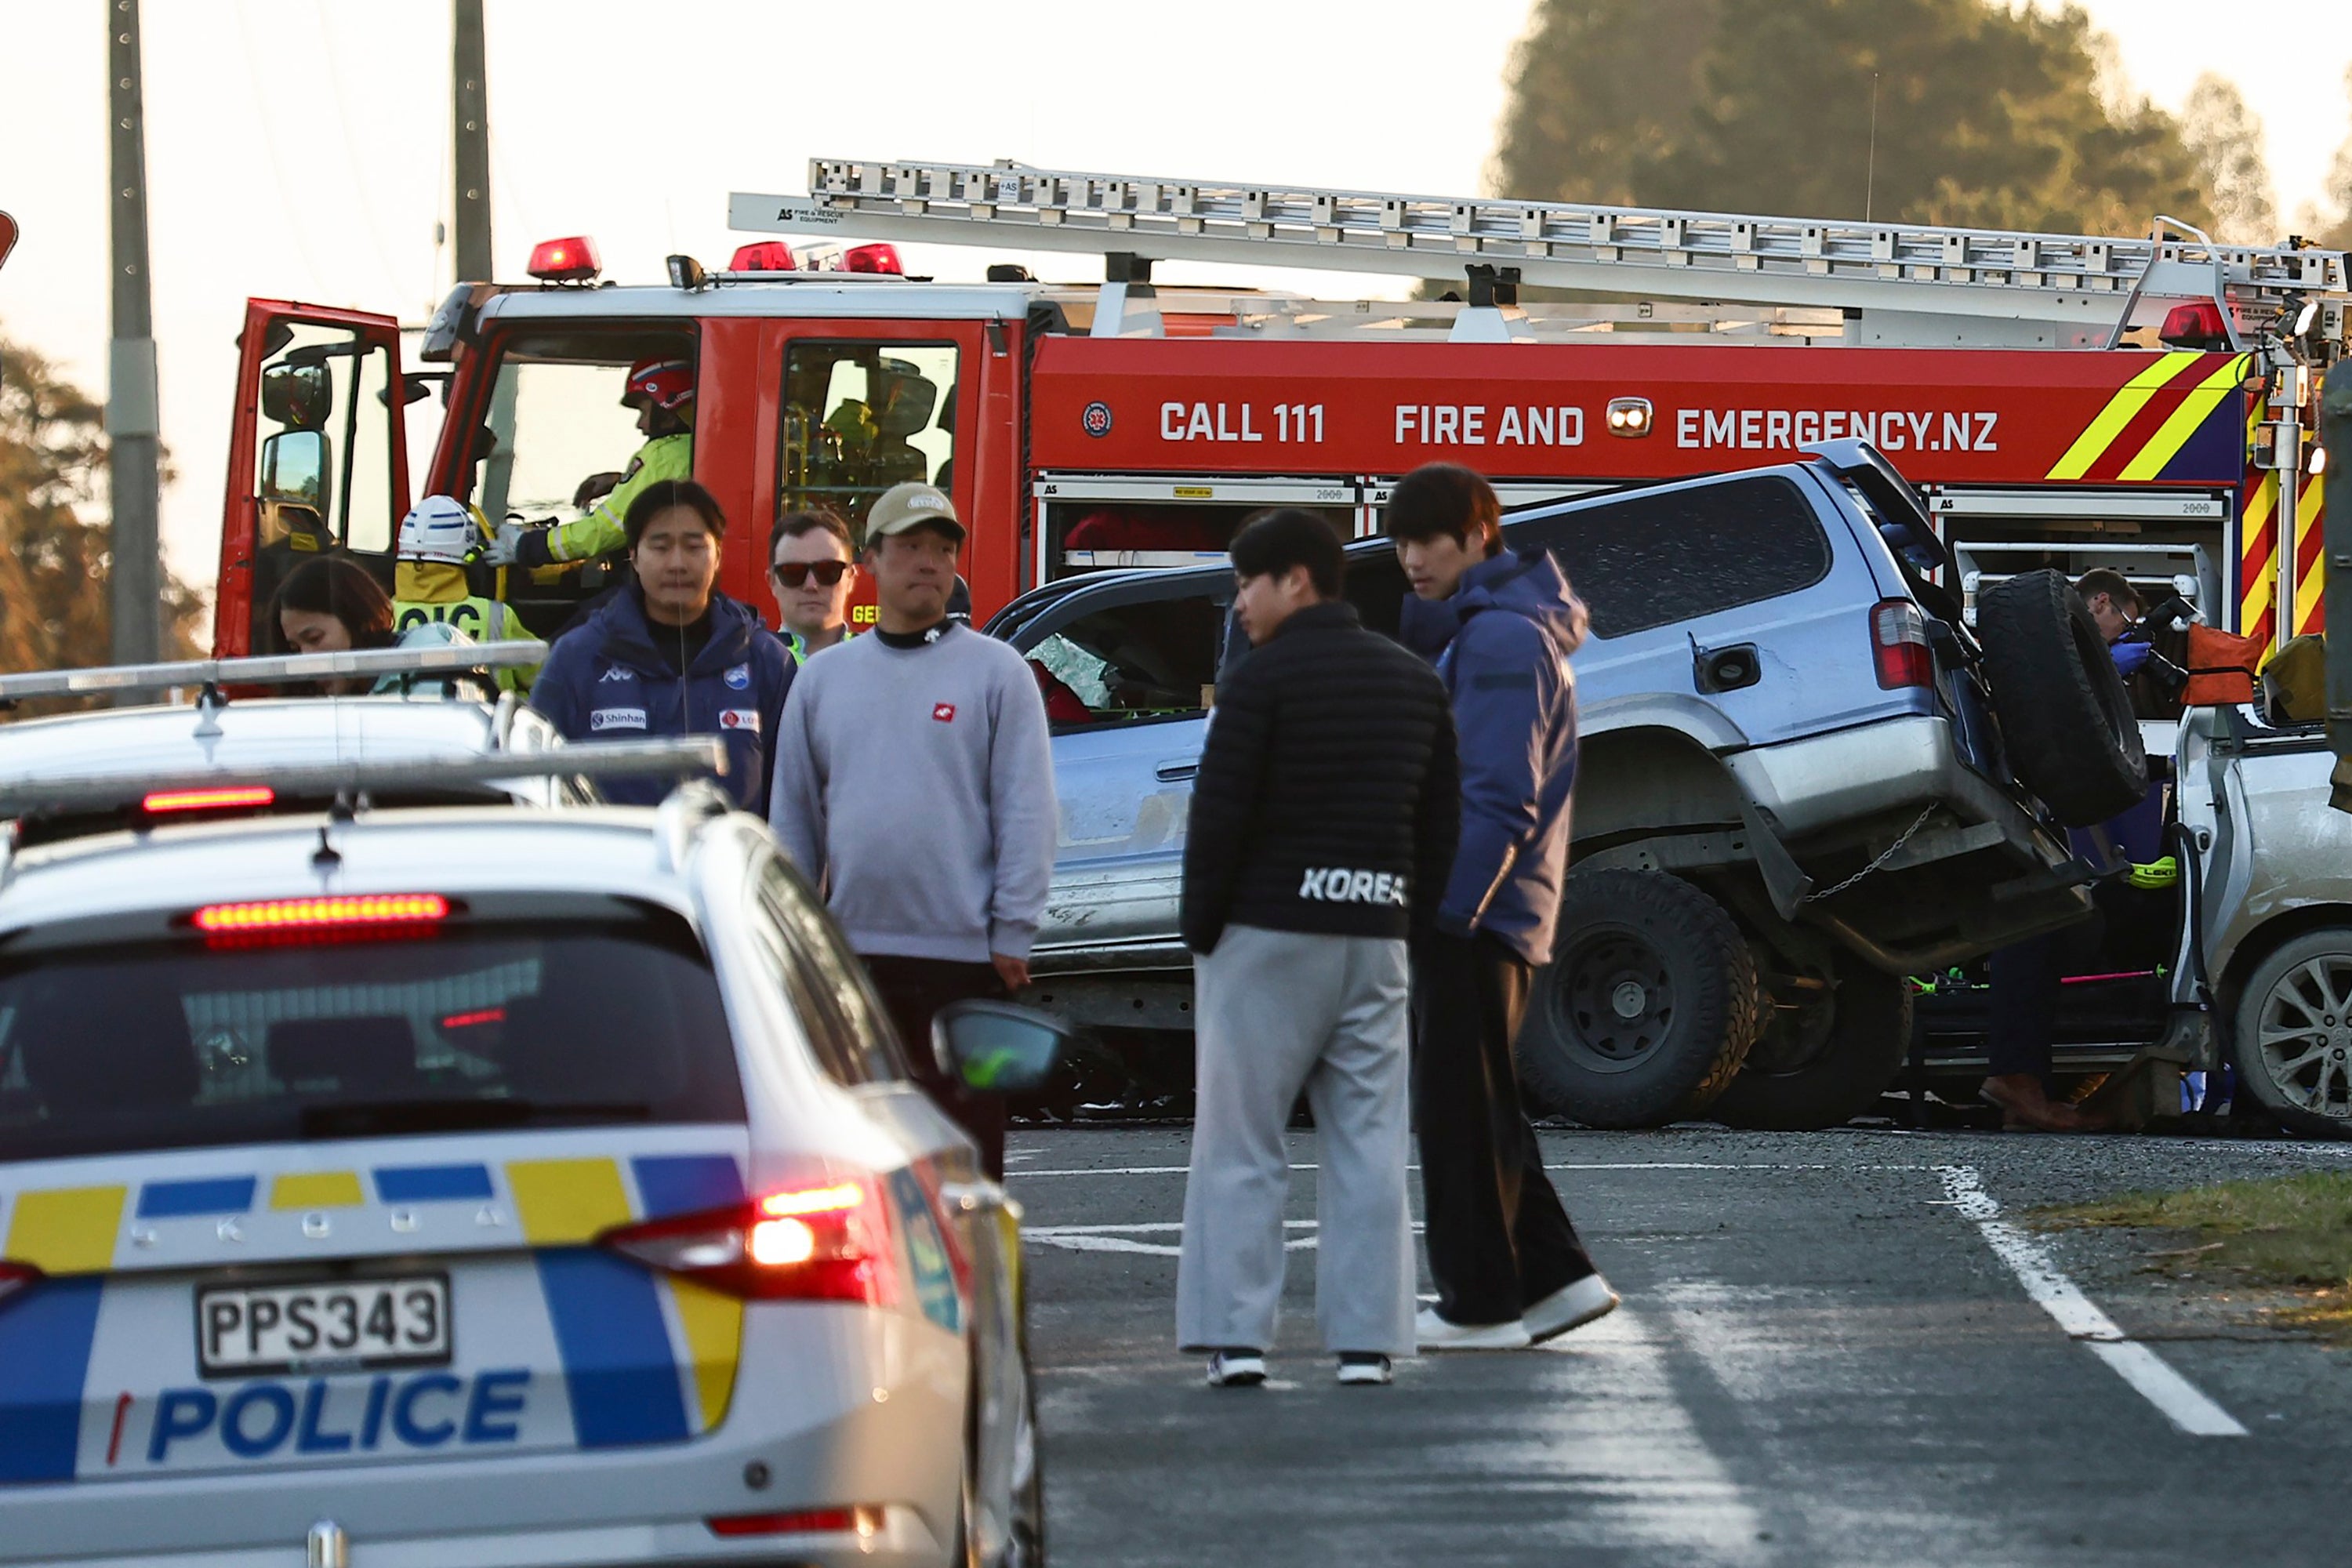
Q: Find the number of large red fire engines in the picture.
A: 1